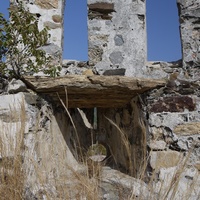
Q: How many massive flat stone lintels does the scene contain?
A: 1